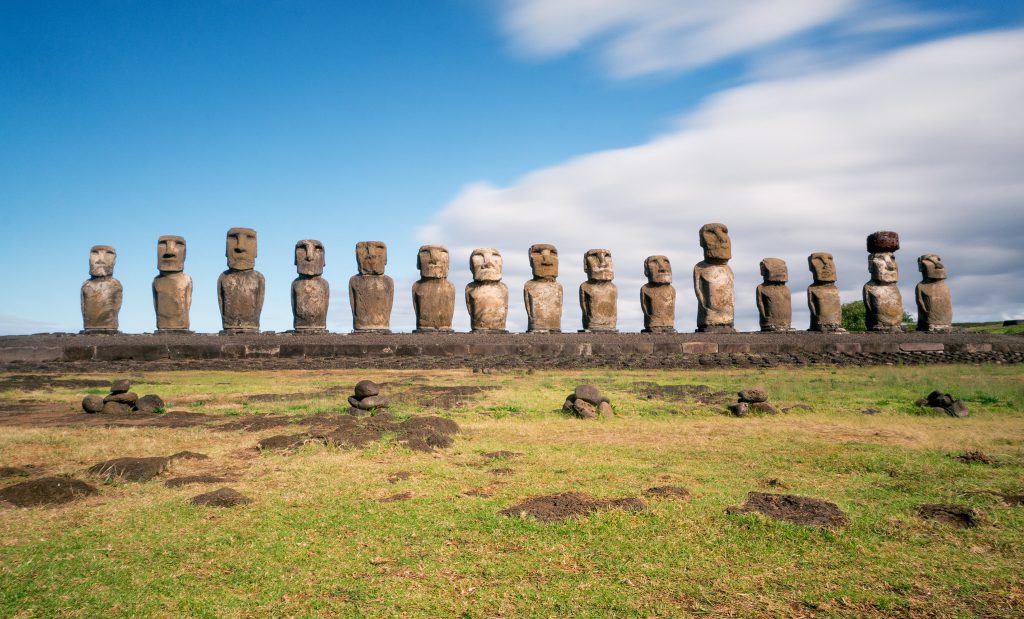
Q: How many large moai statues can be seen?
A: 15